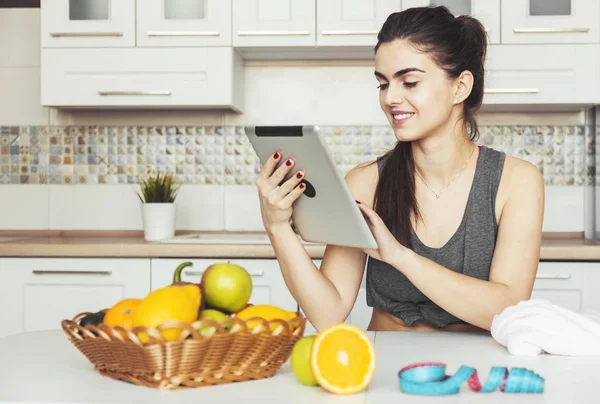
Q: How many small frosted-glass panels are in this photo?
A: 4